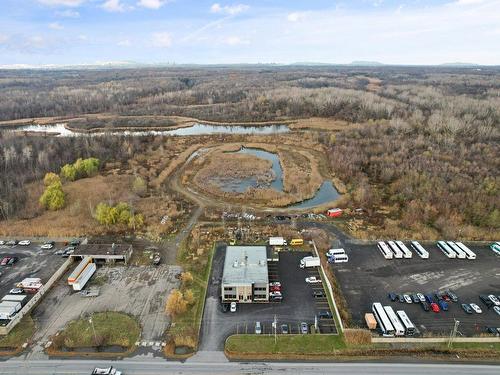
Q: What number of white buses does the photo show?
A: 12